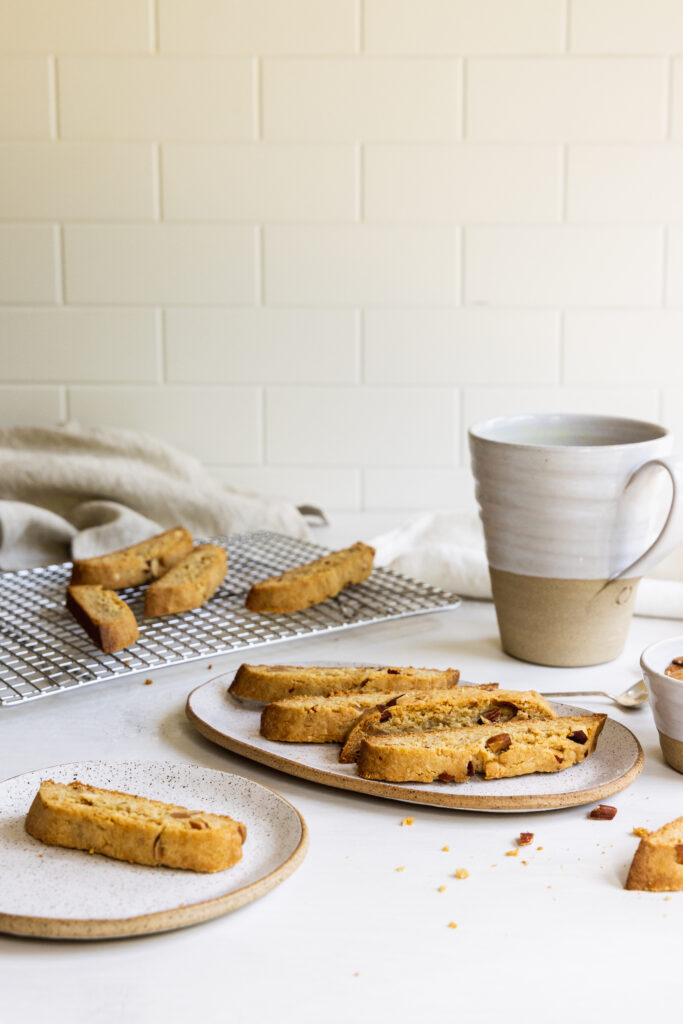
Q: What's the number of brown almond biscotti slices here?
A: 10